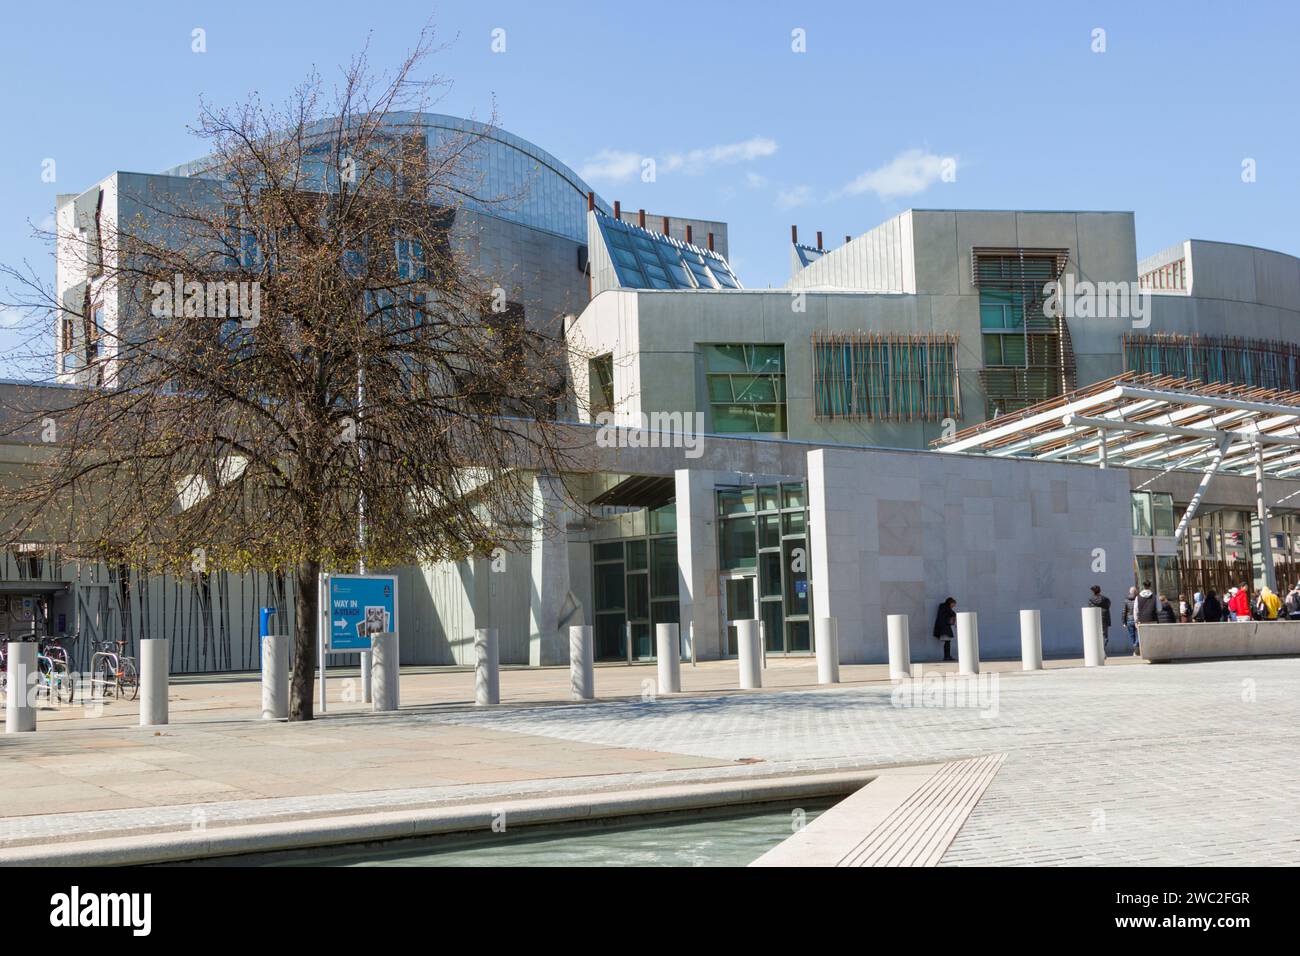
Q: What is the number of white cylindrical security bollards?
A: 13